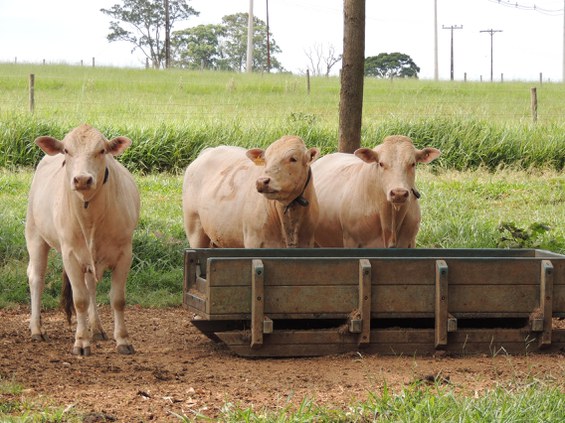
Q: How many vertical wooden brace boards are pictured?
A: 4